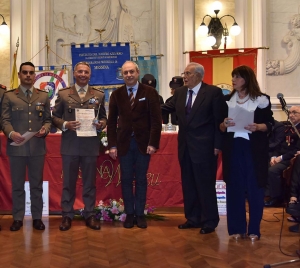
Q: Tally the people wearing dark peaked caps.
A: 2